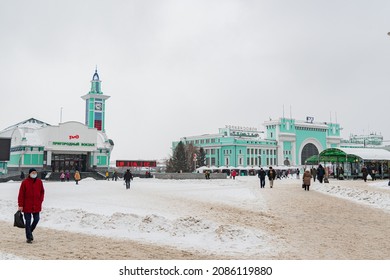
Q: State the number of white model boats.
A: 0